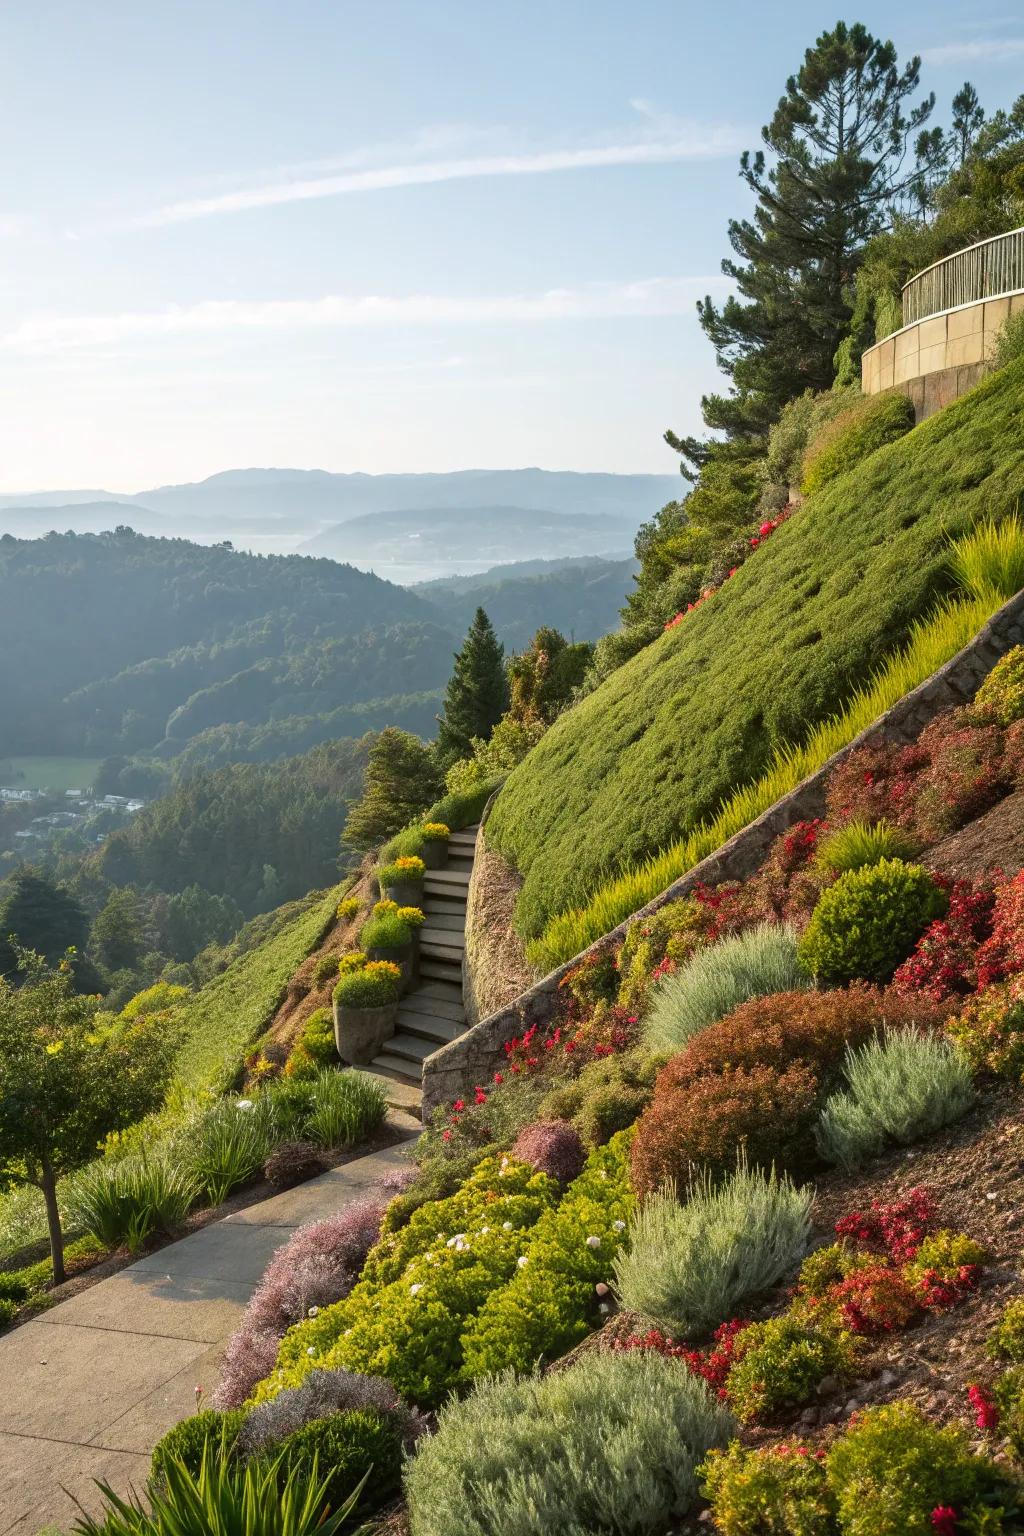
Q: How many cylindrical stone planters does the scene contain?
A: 4